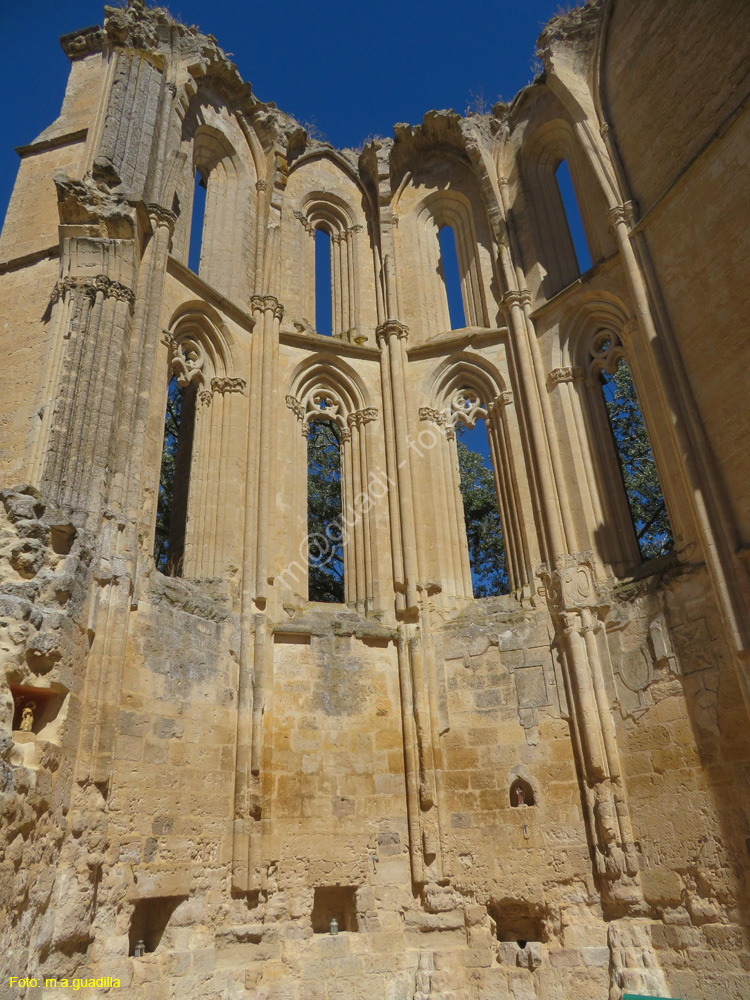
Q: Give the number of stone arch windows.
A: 8